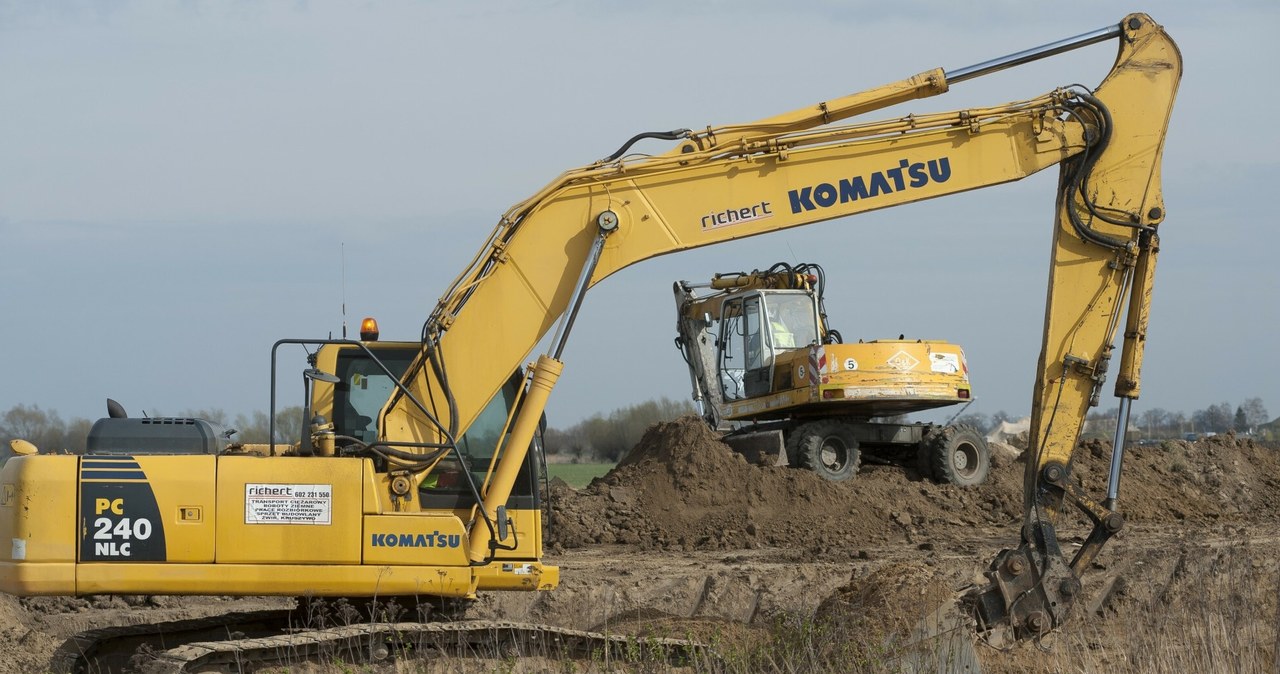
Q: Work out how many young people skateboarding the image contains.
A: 0